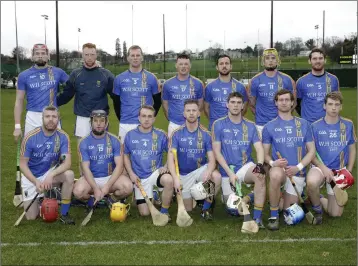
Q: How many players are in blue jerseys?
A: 13